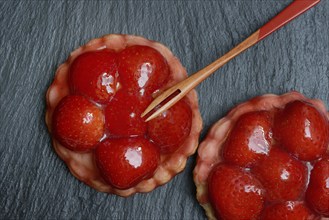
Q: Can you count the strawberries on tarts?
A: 12